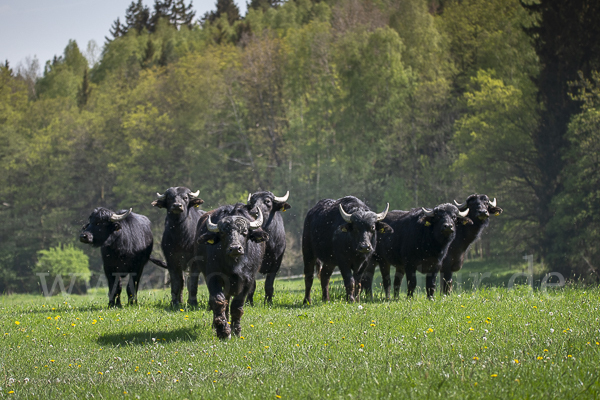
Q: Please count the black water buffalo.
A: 7